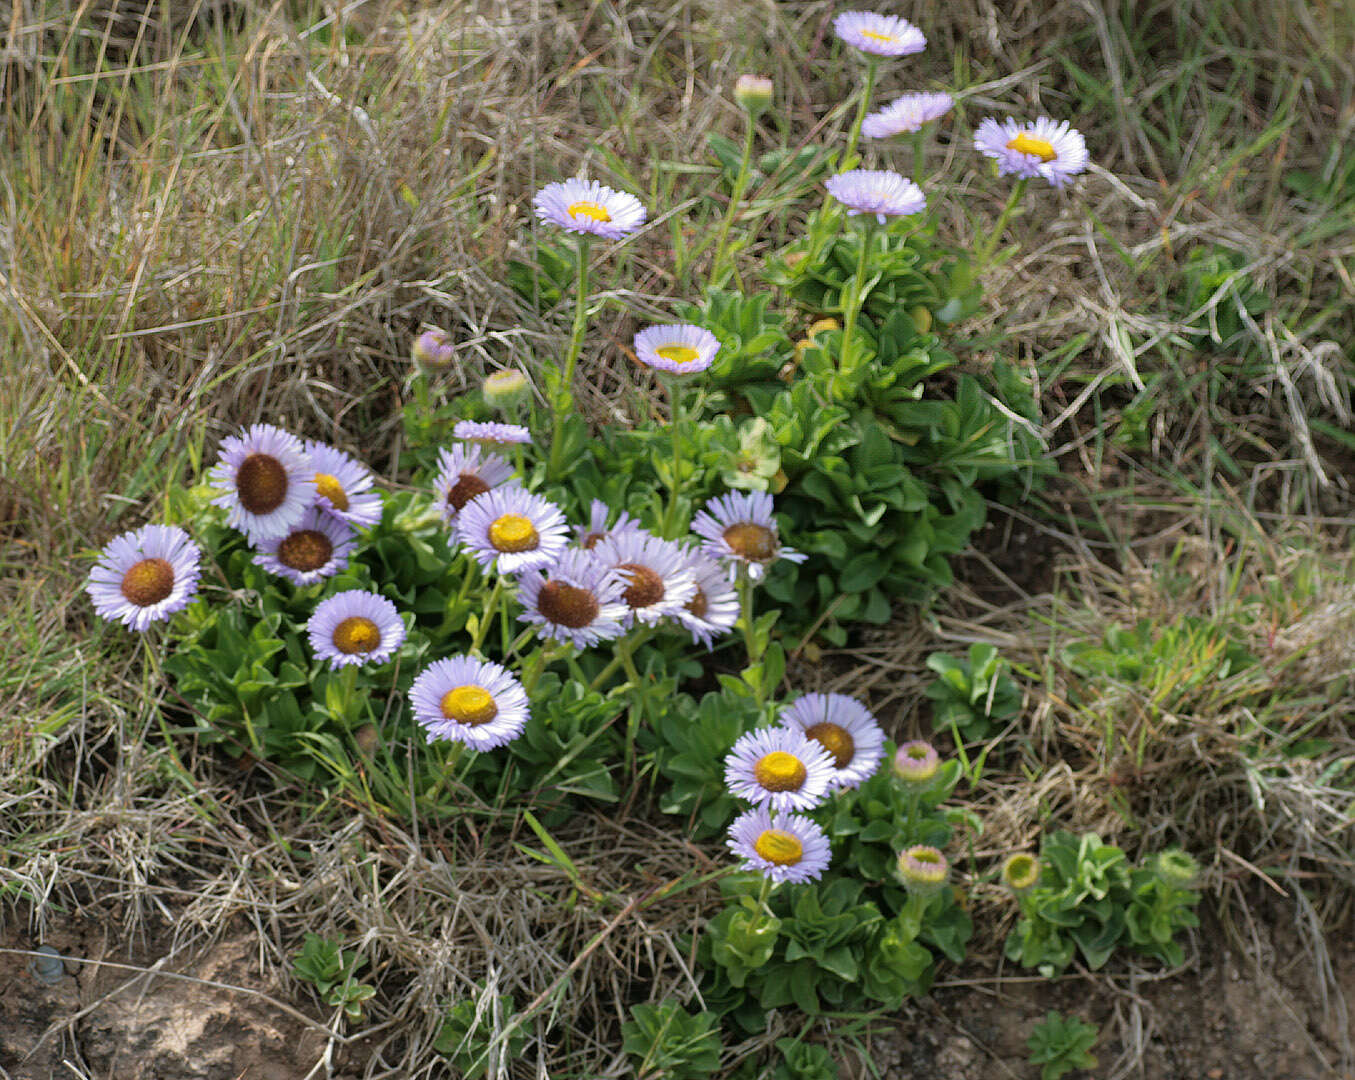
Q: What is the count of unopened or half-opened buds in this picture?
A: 7